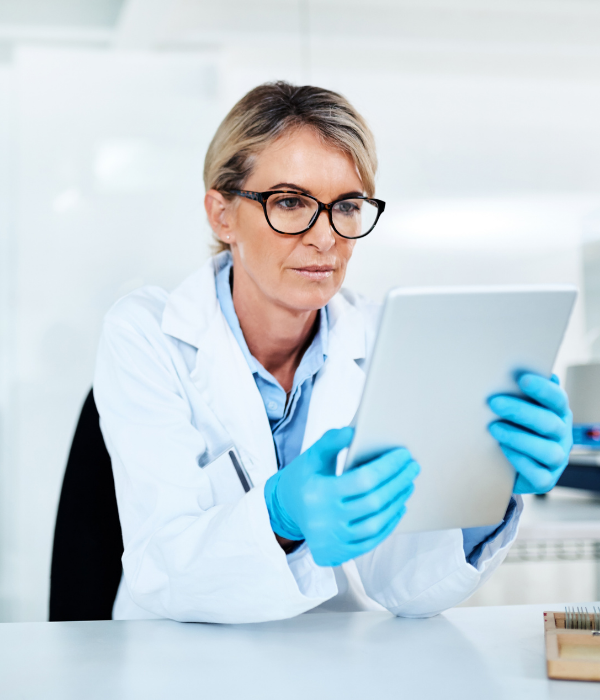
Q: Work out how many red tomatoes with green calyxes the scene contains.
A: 0